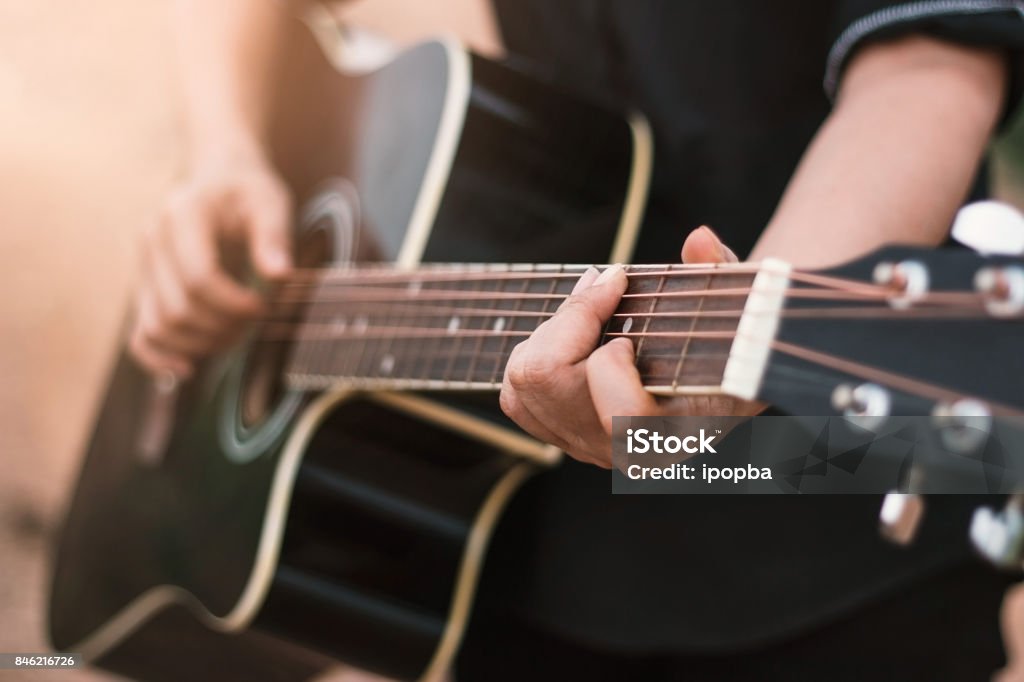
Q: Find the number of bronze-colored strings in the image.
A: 4